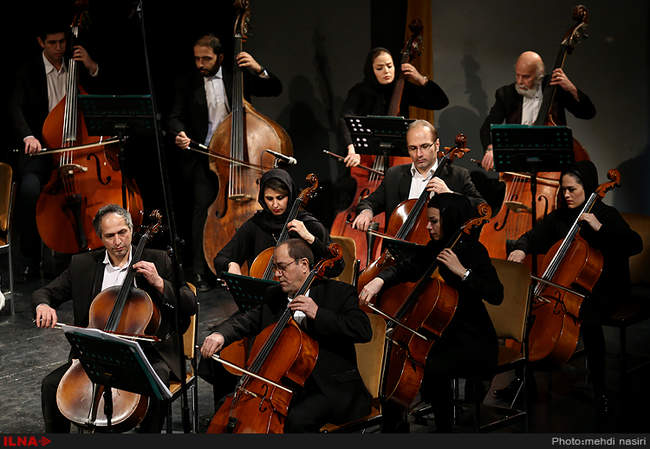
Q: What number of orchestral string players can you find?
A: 10